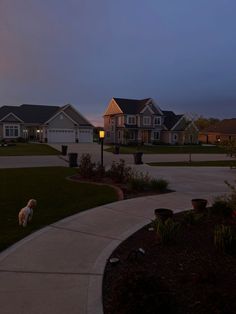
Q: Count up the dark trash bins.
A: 4